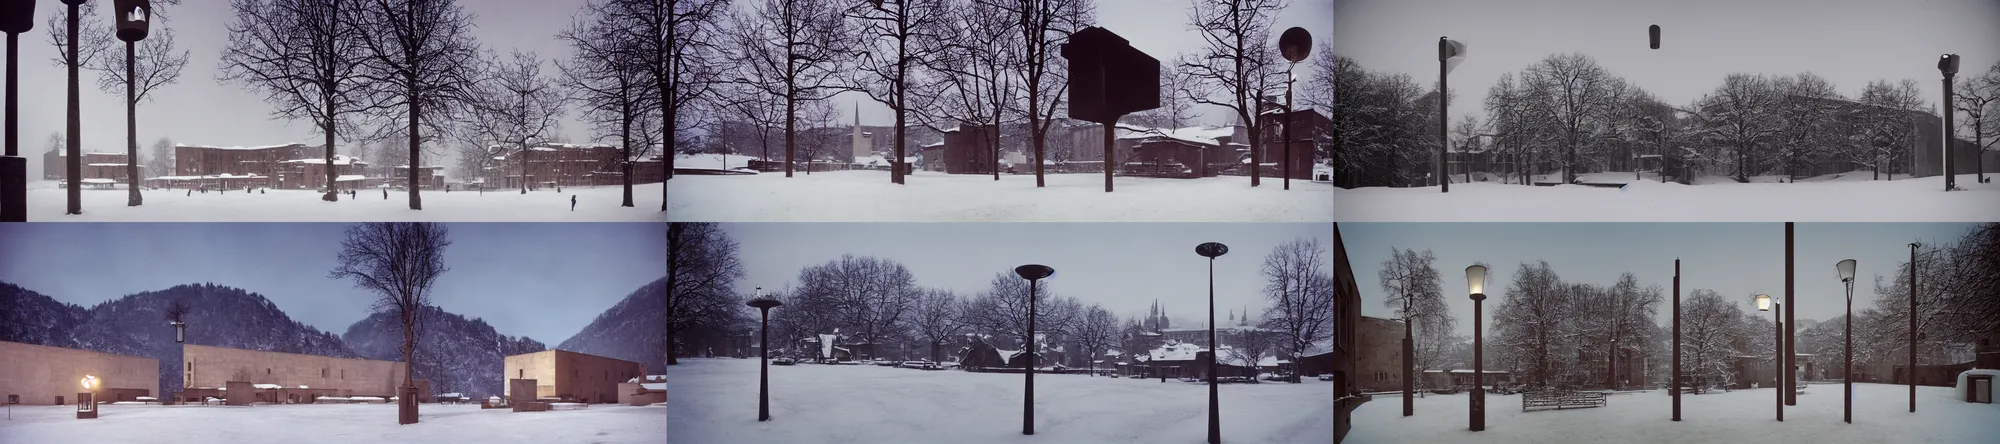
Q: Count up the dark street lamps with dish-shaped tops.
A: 3